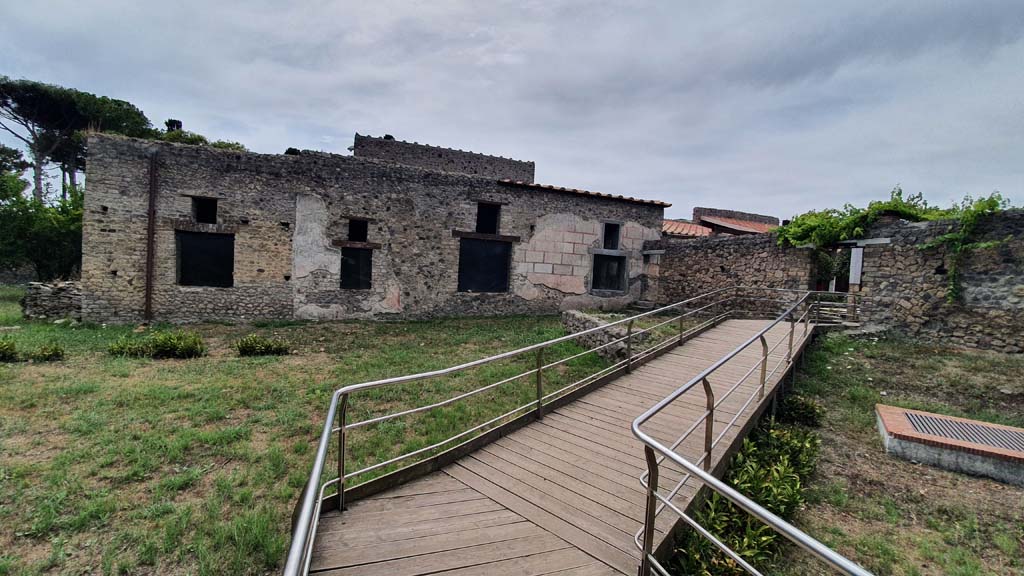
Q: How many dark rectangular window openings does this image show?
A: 8